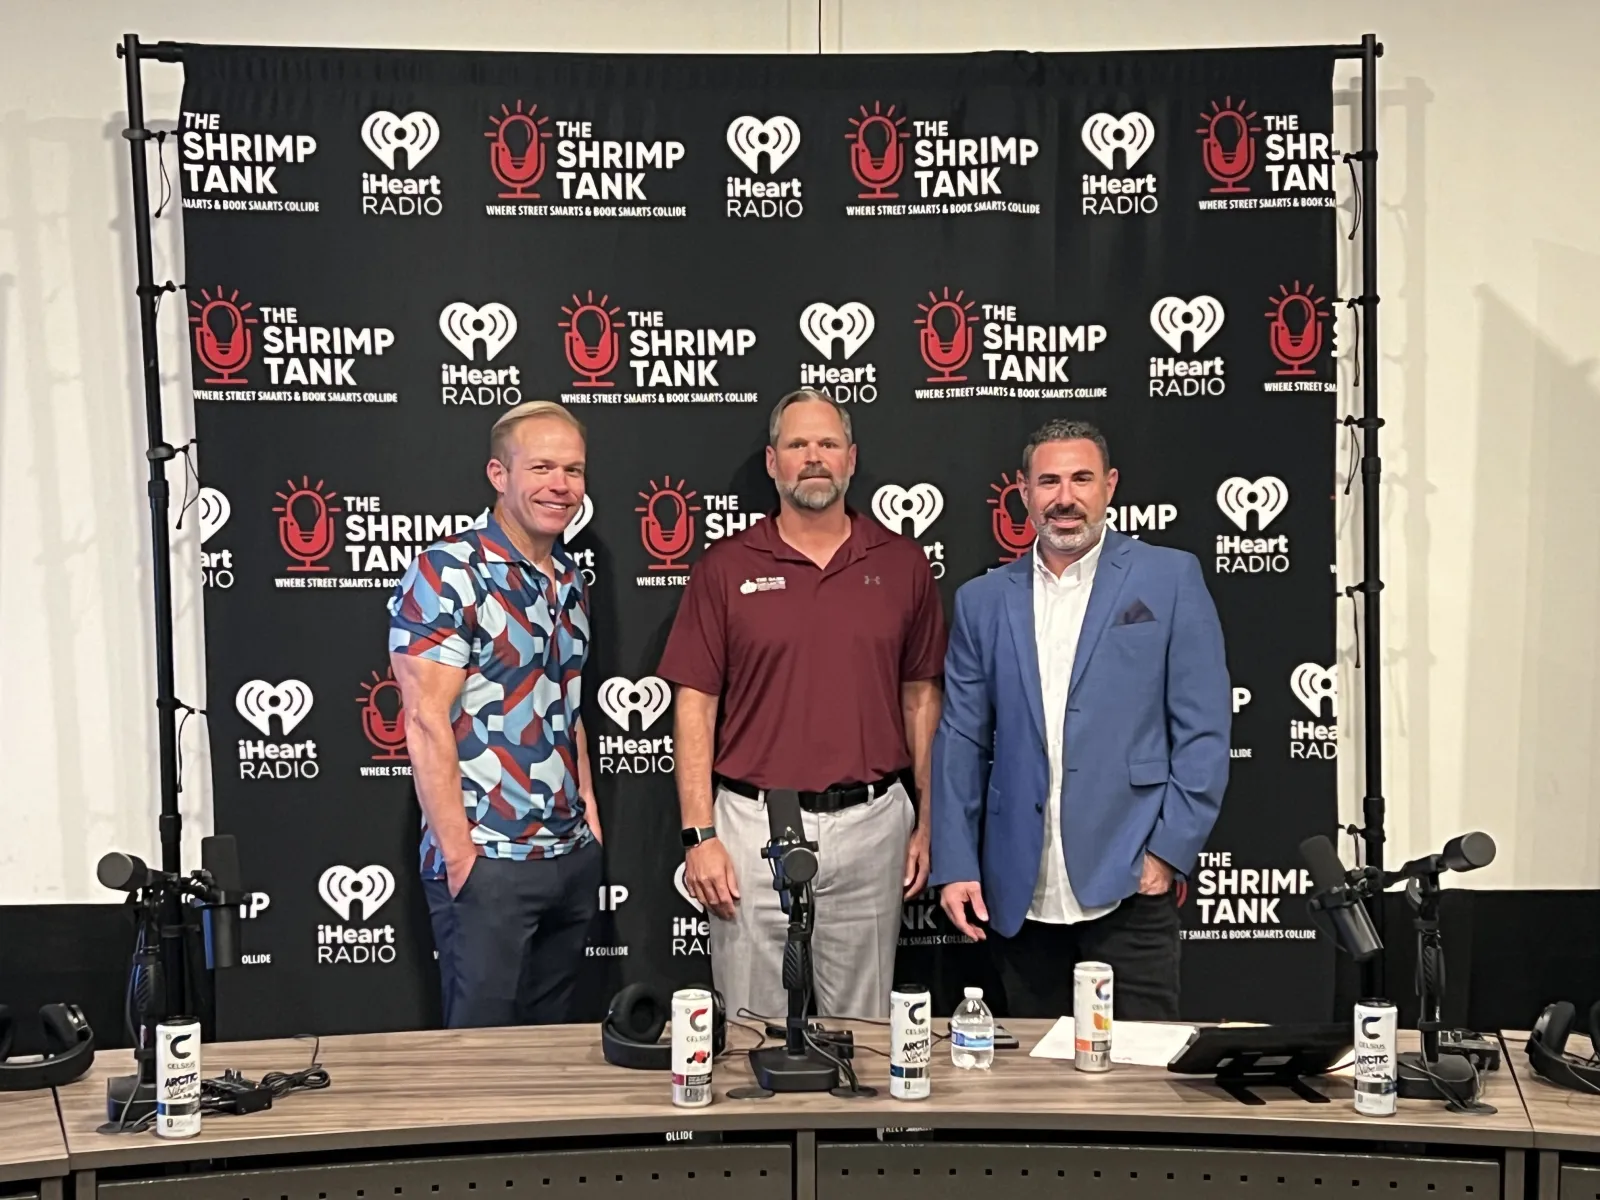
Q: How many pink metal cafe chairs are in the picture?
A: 0